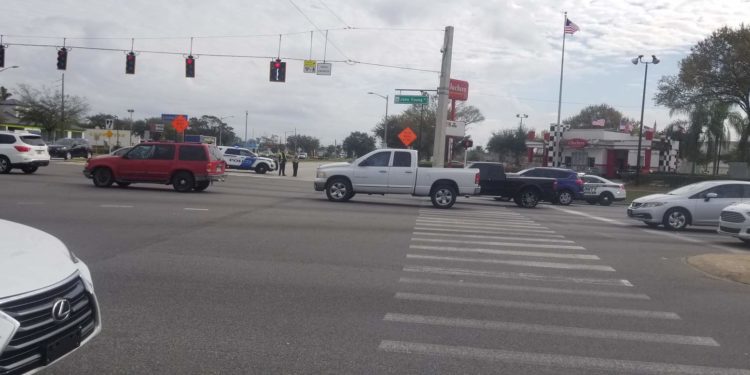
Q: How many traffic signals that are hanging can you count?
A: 5